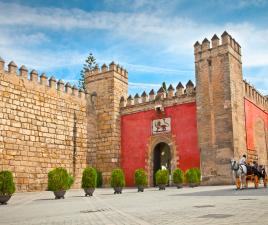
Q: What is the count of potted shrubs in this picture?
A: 8